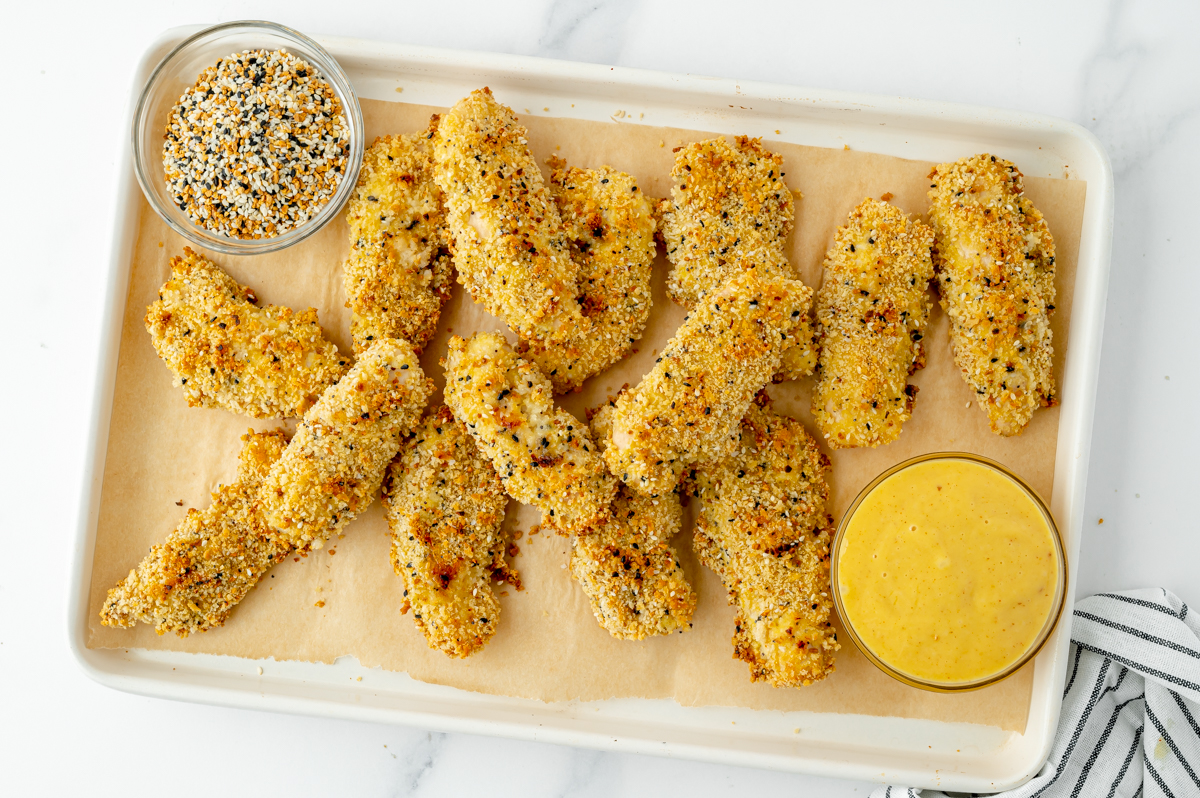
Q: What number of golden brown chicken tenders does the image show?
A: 14